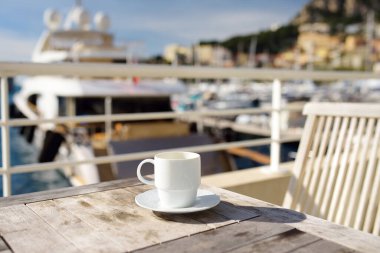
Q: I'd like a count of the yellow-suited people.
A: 0